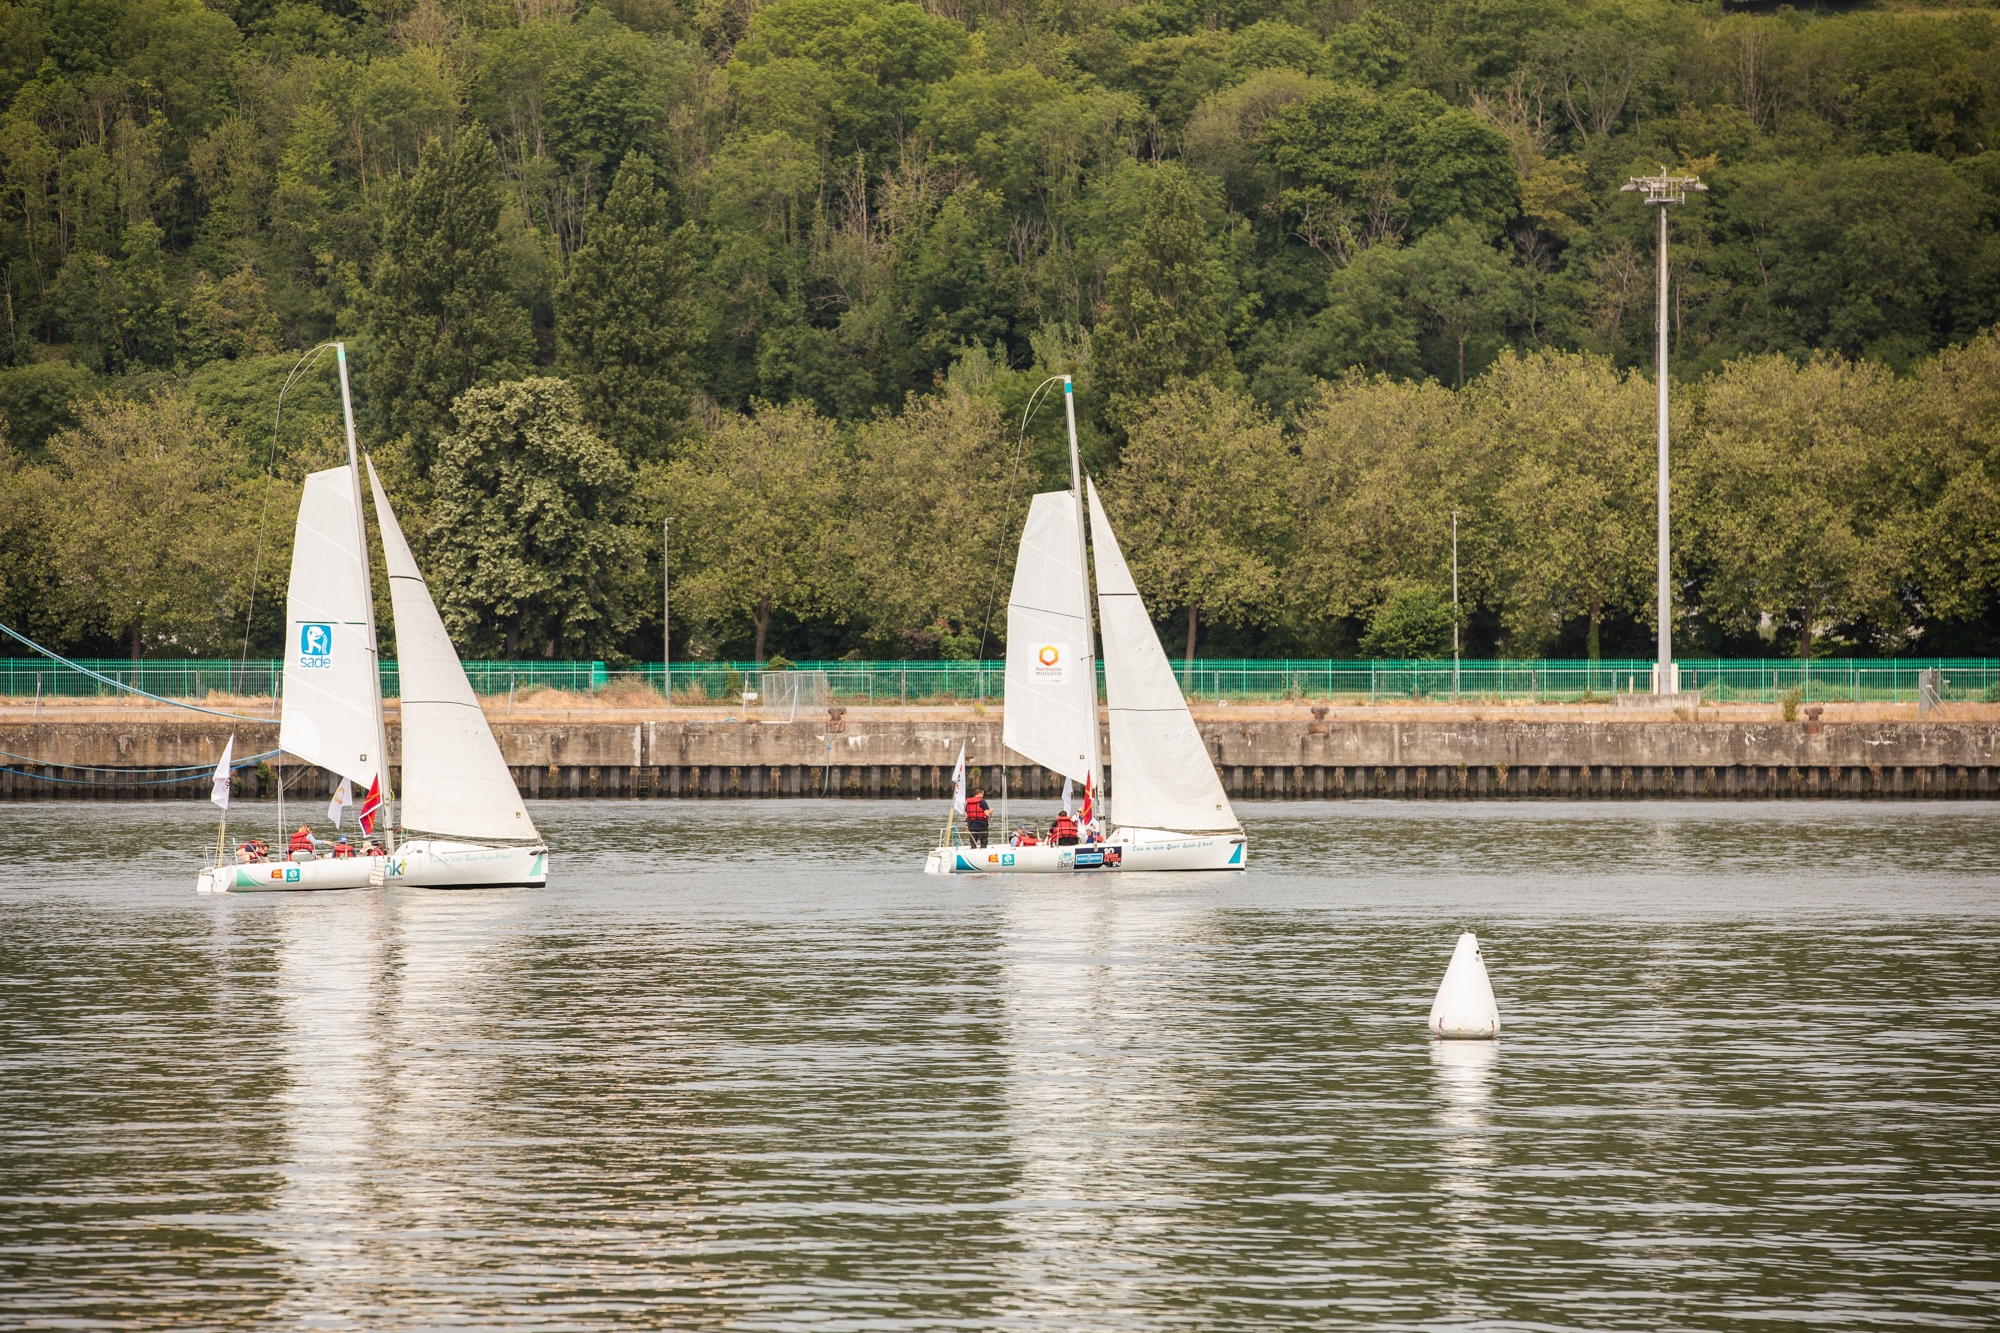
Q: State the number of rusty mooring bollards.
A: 3